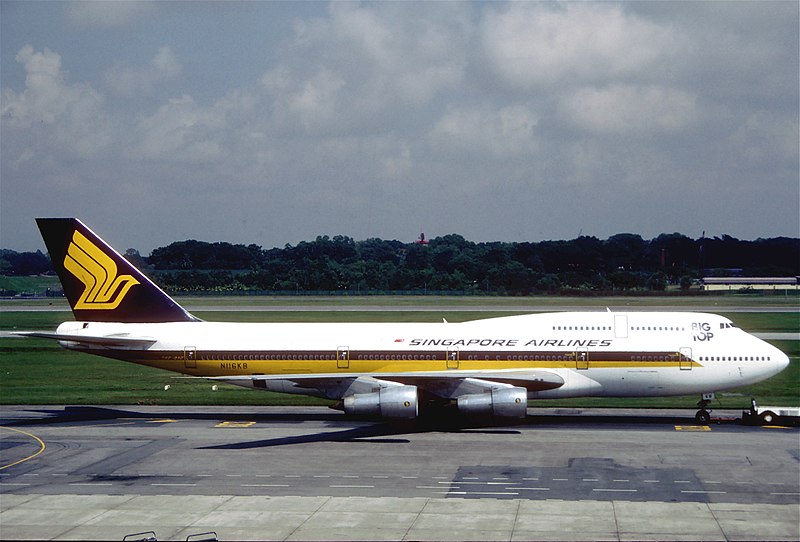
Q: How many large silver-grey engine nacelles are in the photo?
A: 2